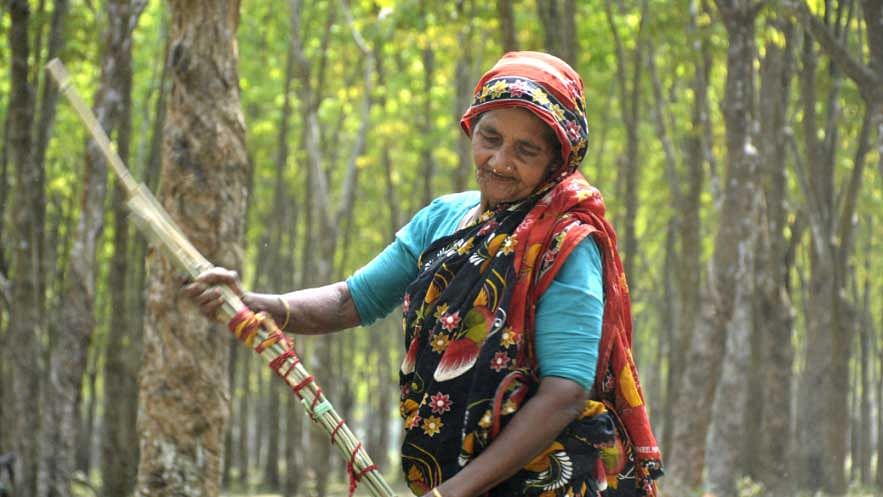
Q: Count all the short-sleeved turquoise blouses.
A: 1